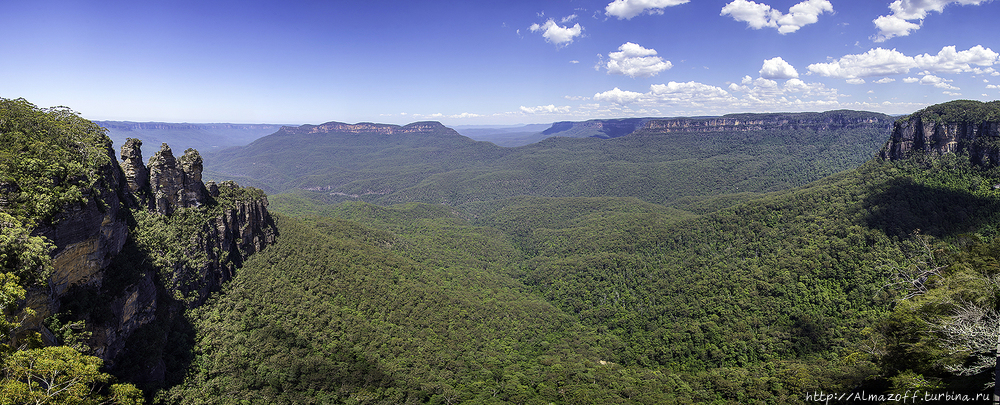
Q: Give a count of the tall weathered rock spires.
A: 3